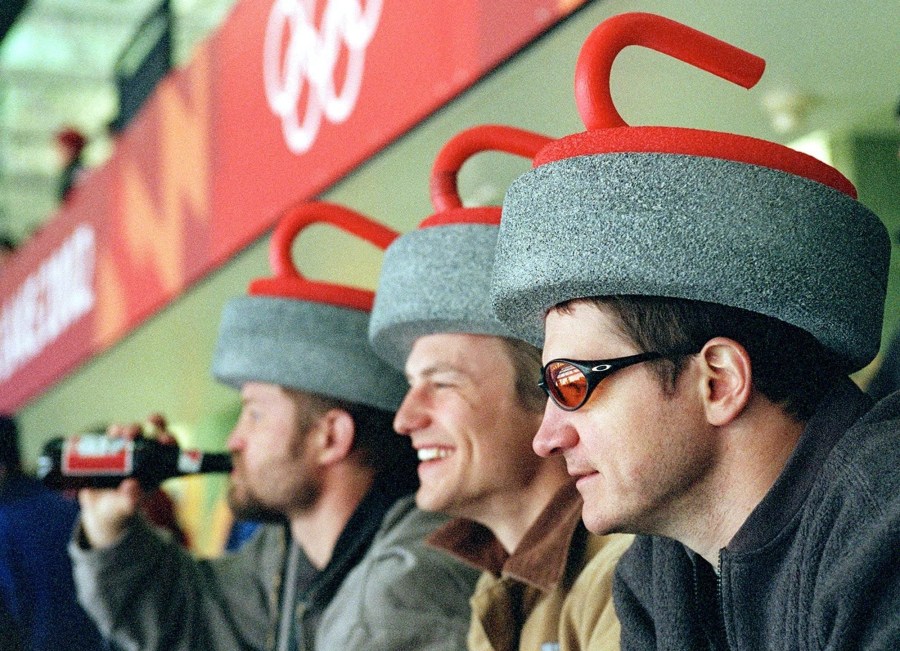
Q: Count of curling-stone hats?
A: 3